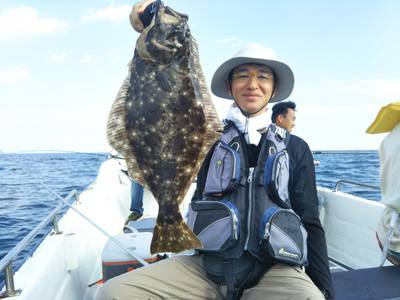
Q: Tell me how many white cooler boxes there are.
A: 1